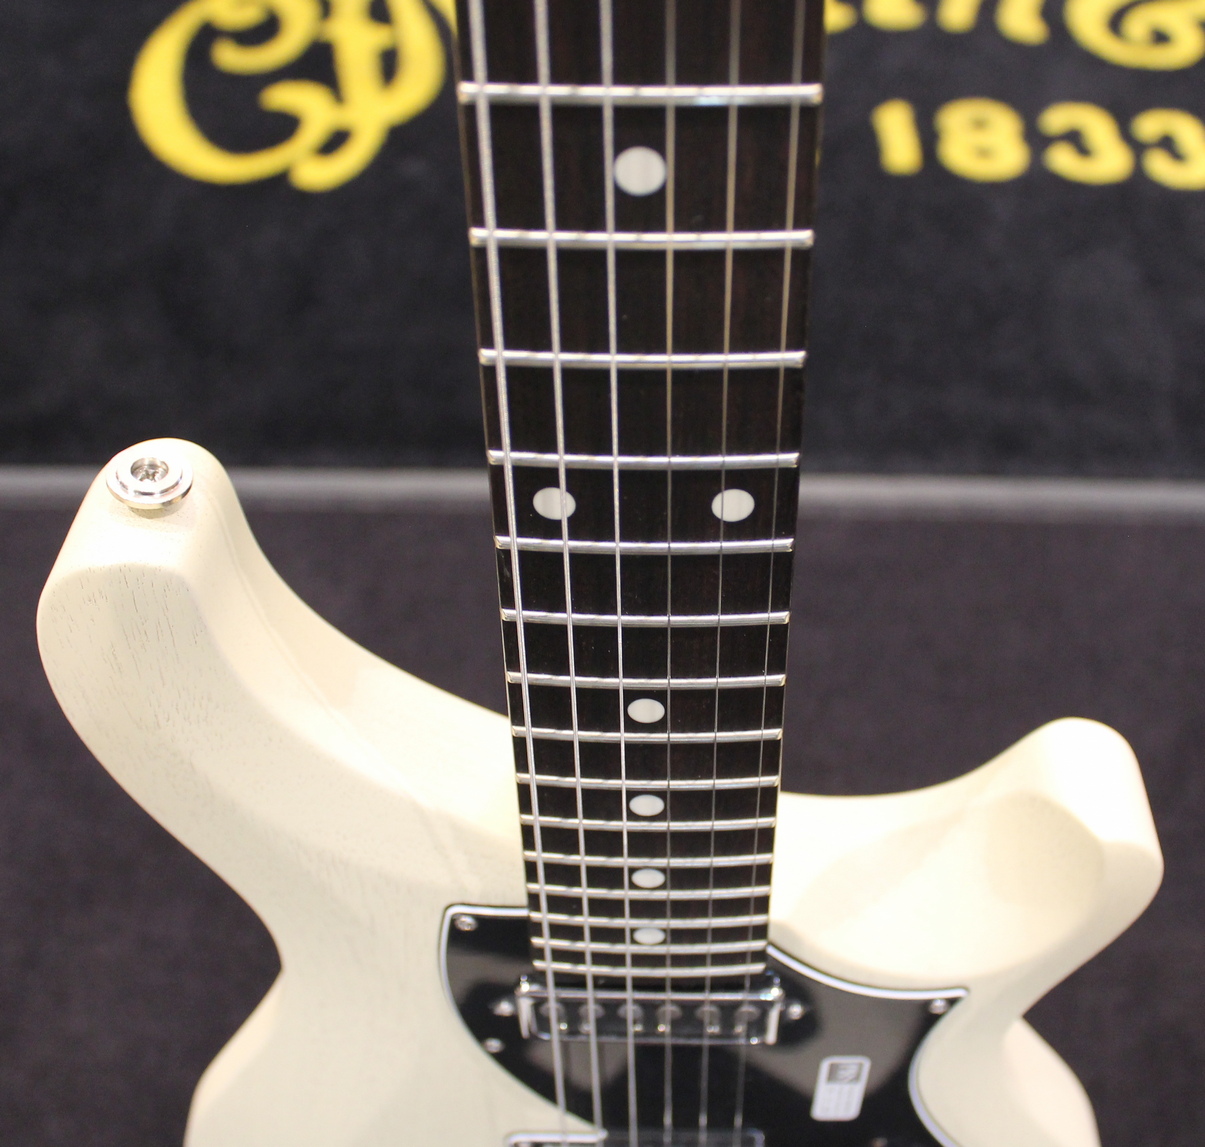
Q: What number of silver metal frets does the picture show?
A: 15